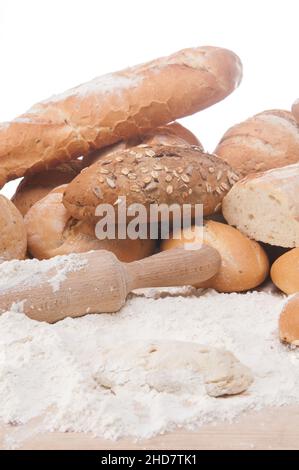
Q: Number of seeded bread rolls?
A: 1